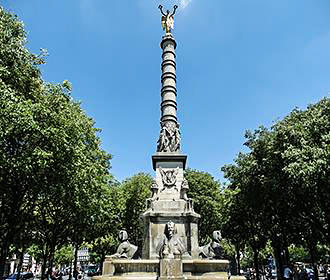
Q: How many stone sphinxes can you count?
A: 3